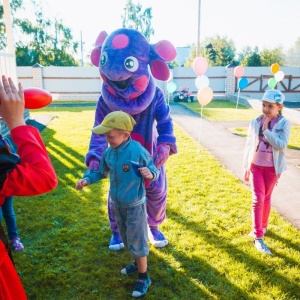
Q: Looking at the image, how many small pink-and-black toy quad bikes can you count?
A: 1